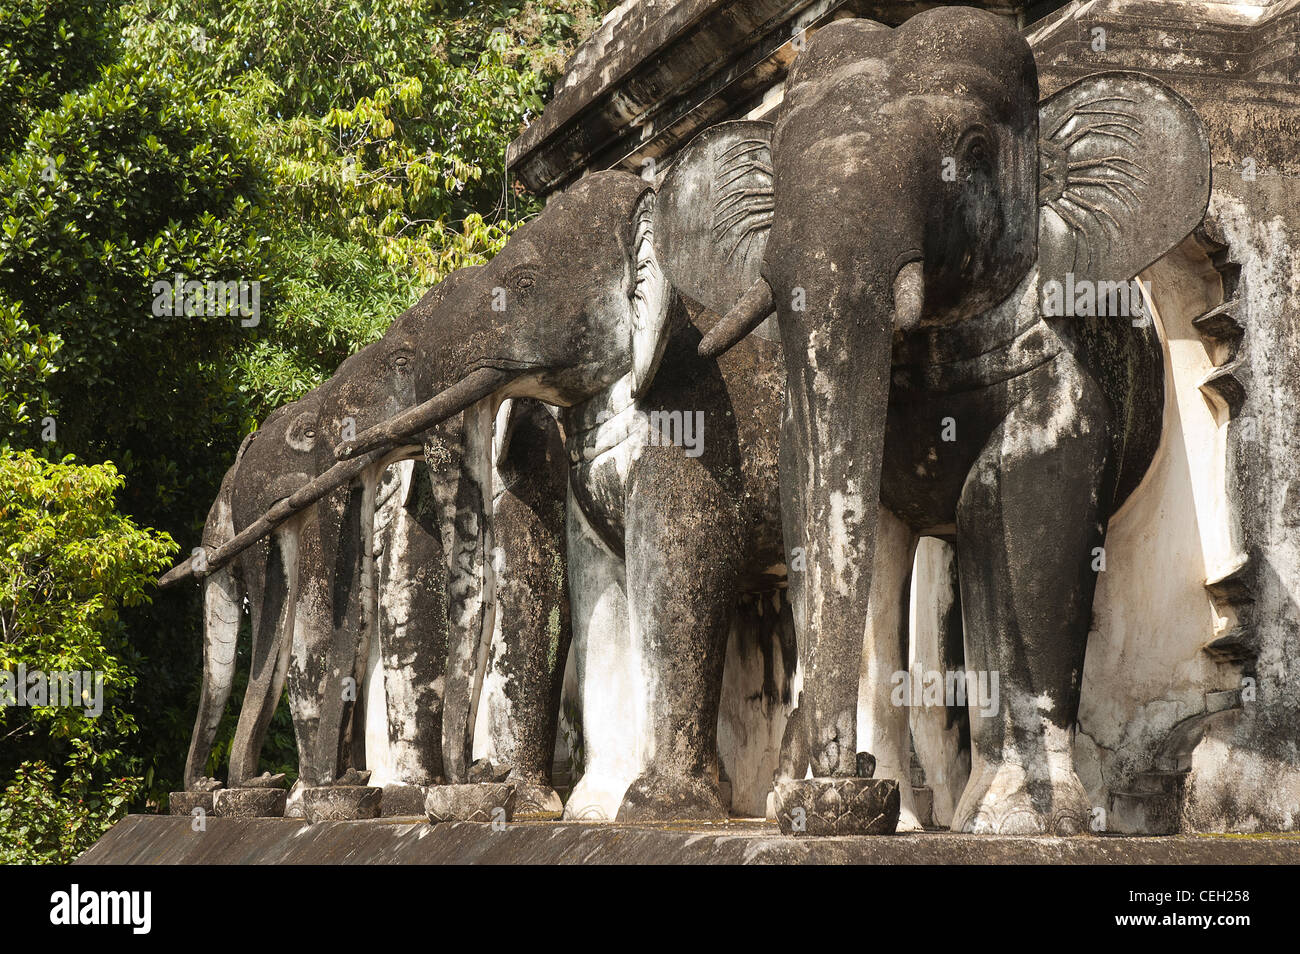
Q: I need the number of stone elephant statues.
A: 5